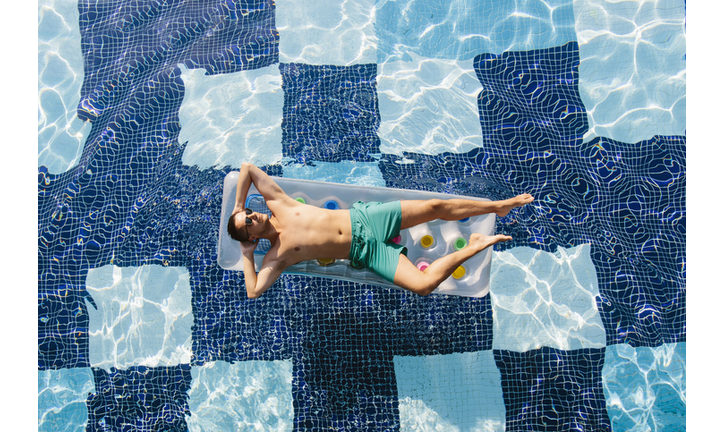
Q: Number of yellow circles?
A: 3